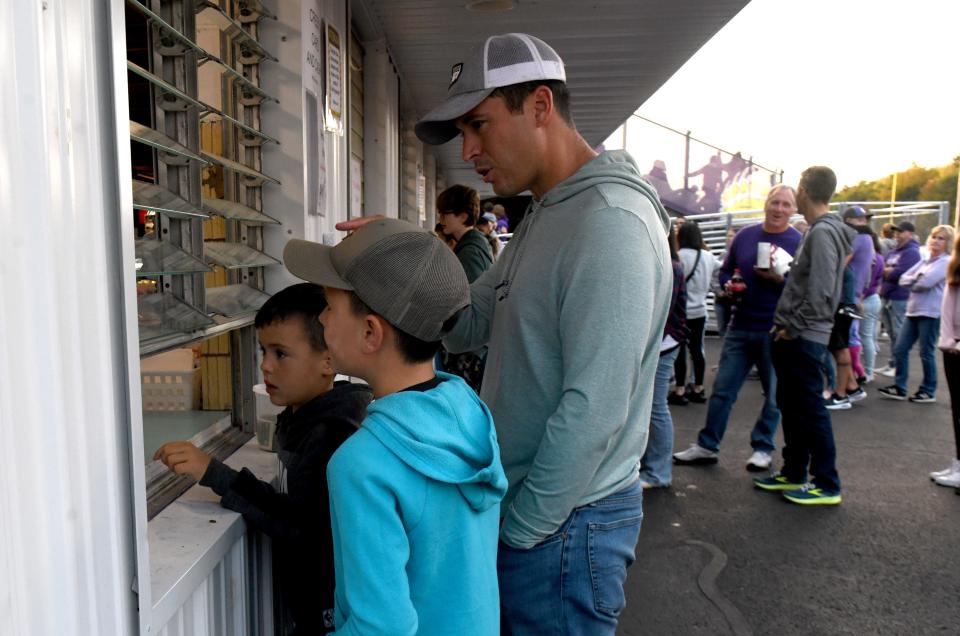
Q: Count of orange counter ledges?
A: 0